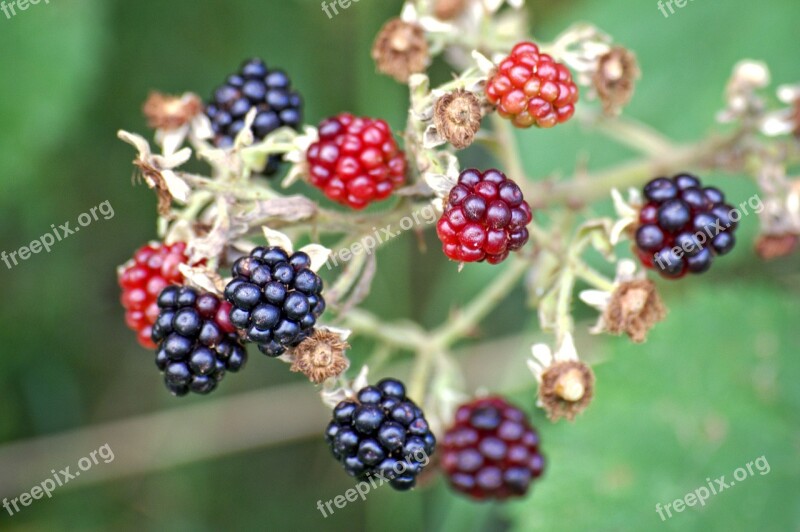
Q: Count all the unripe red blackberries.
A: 5